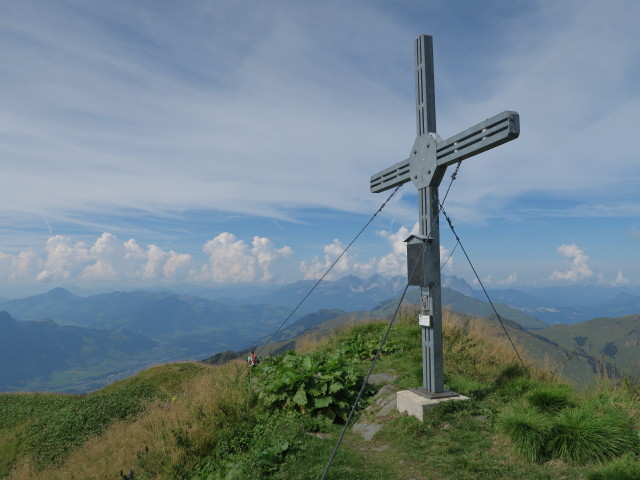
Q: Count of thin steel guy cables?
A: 3